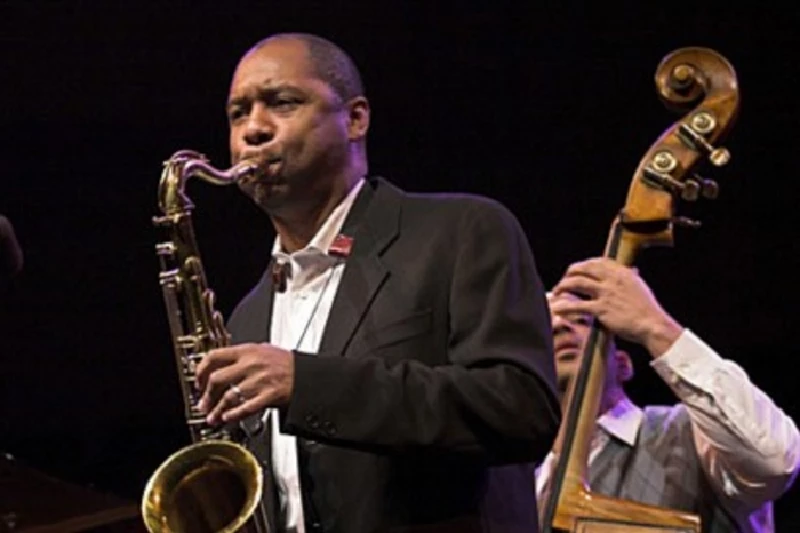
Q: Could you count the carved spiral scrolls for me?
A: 1